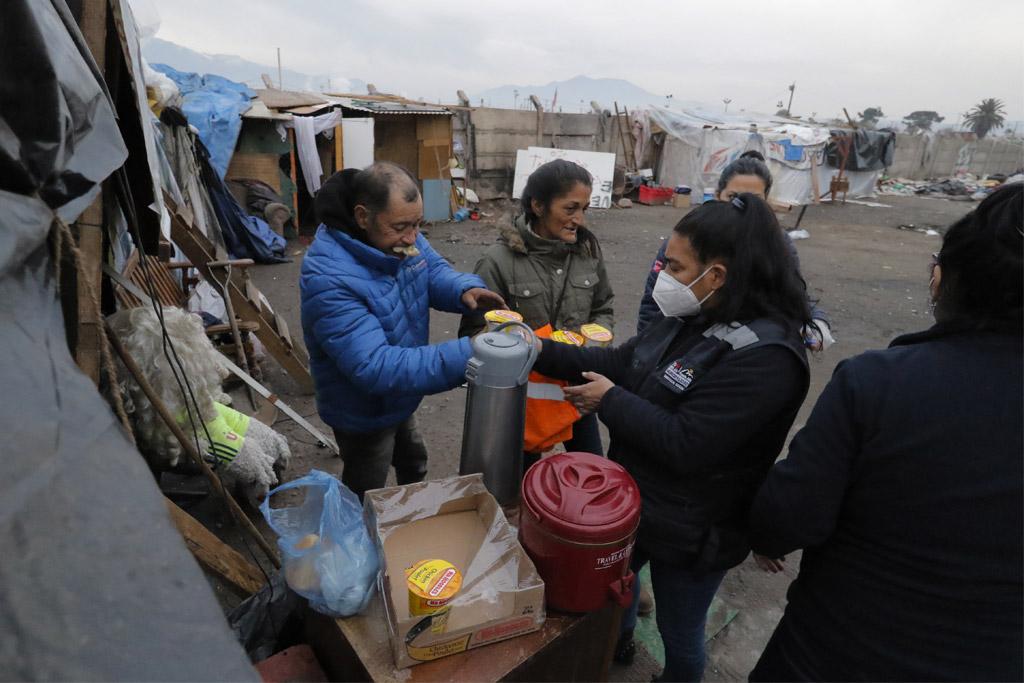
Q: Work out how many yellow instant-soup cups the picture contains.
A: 4